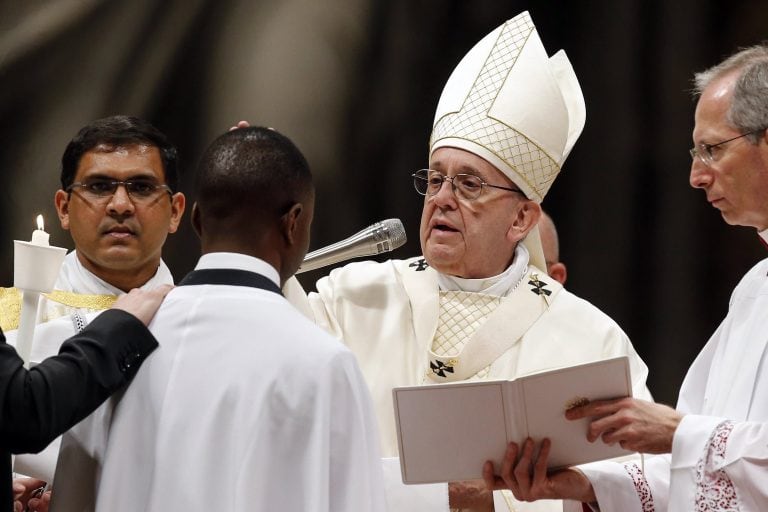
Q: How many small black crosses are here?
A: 3